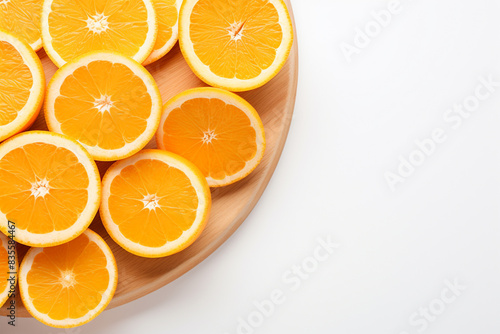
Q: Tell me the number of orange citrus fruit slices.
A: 11